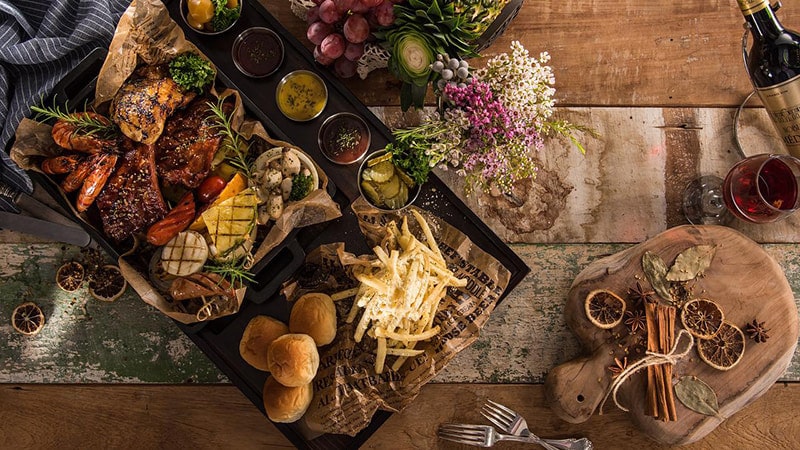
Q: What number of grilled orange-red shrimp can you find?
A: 4